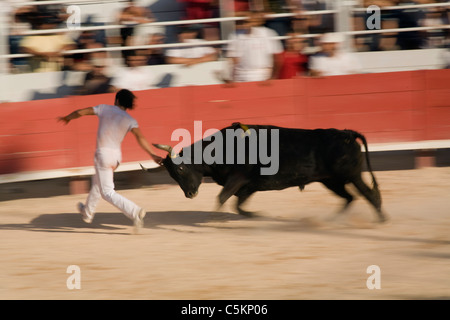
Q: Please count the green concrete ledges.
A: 0